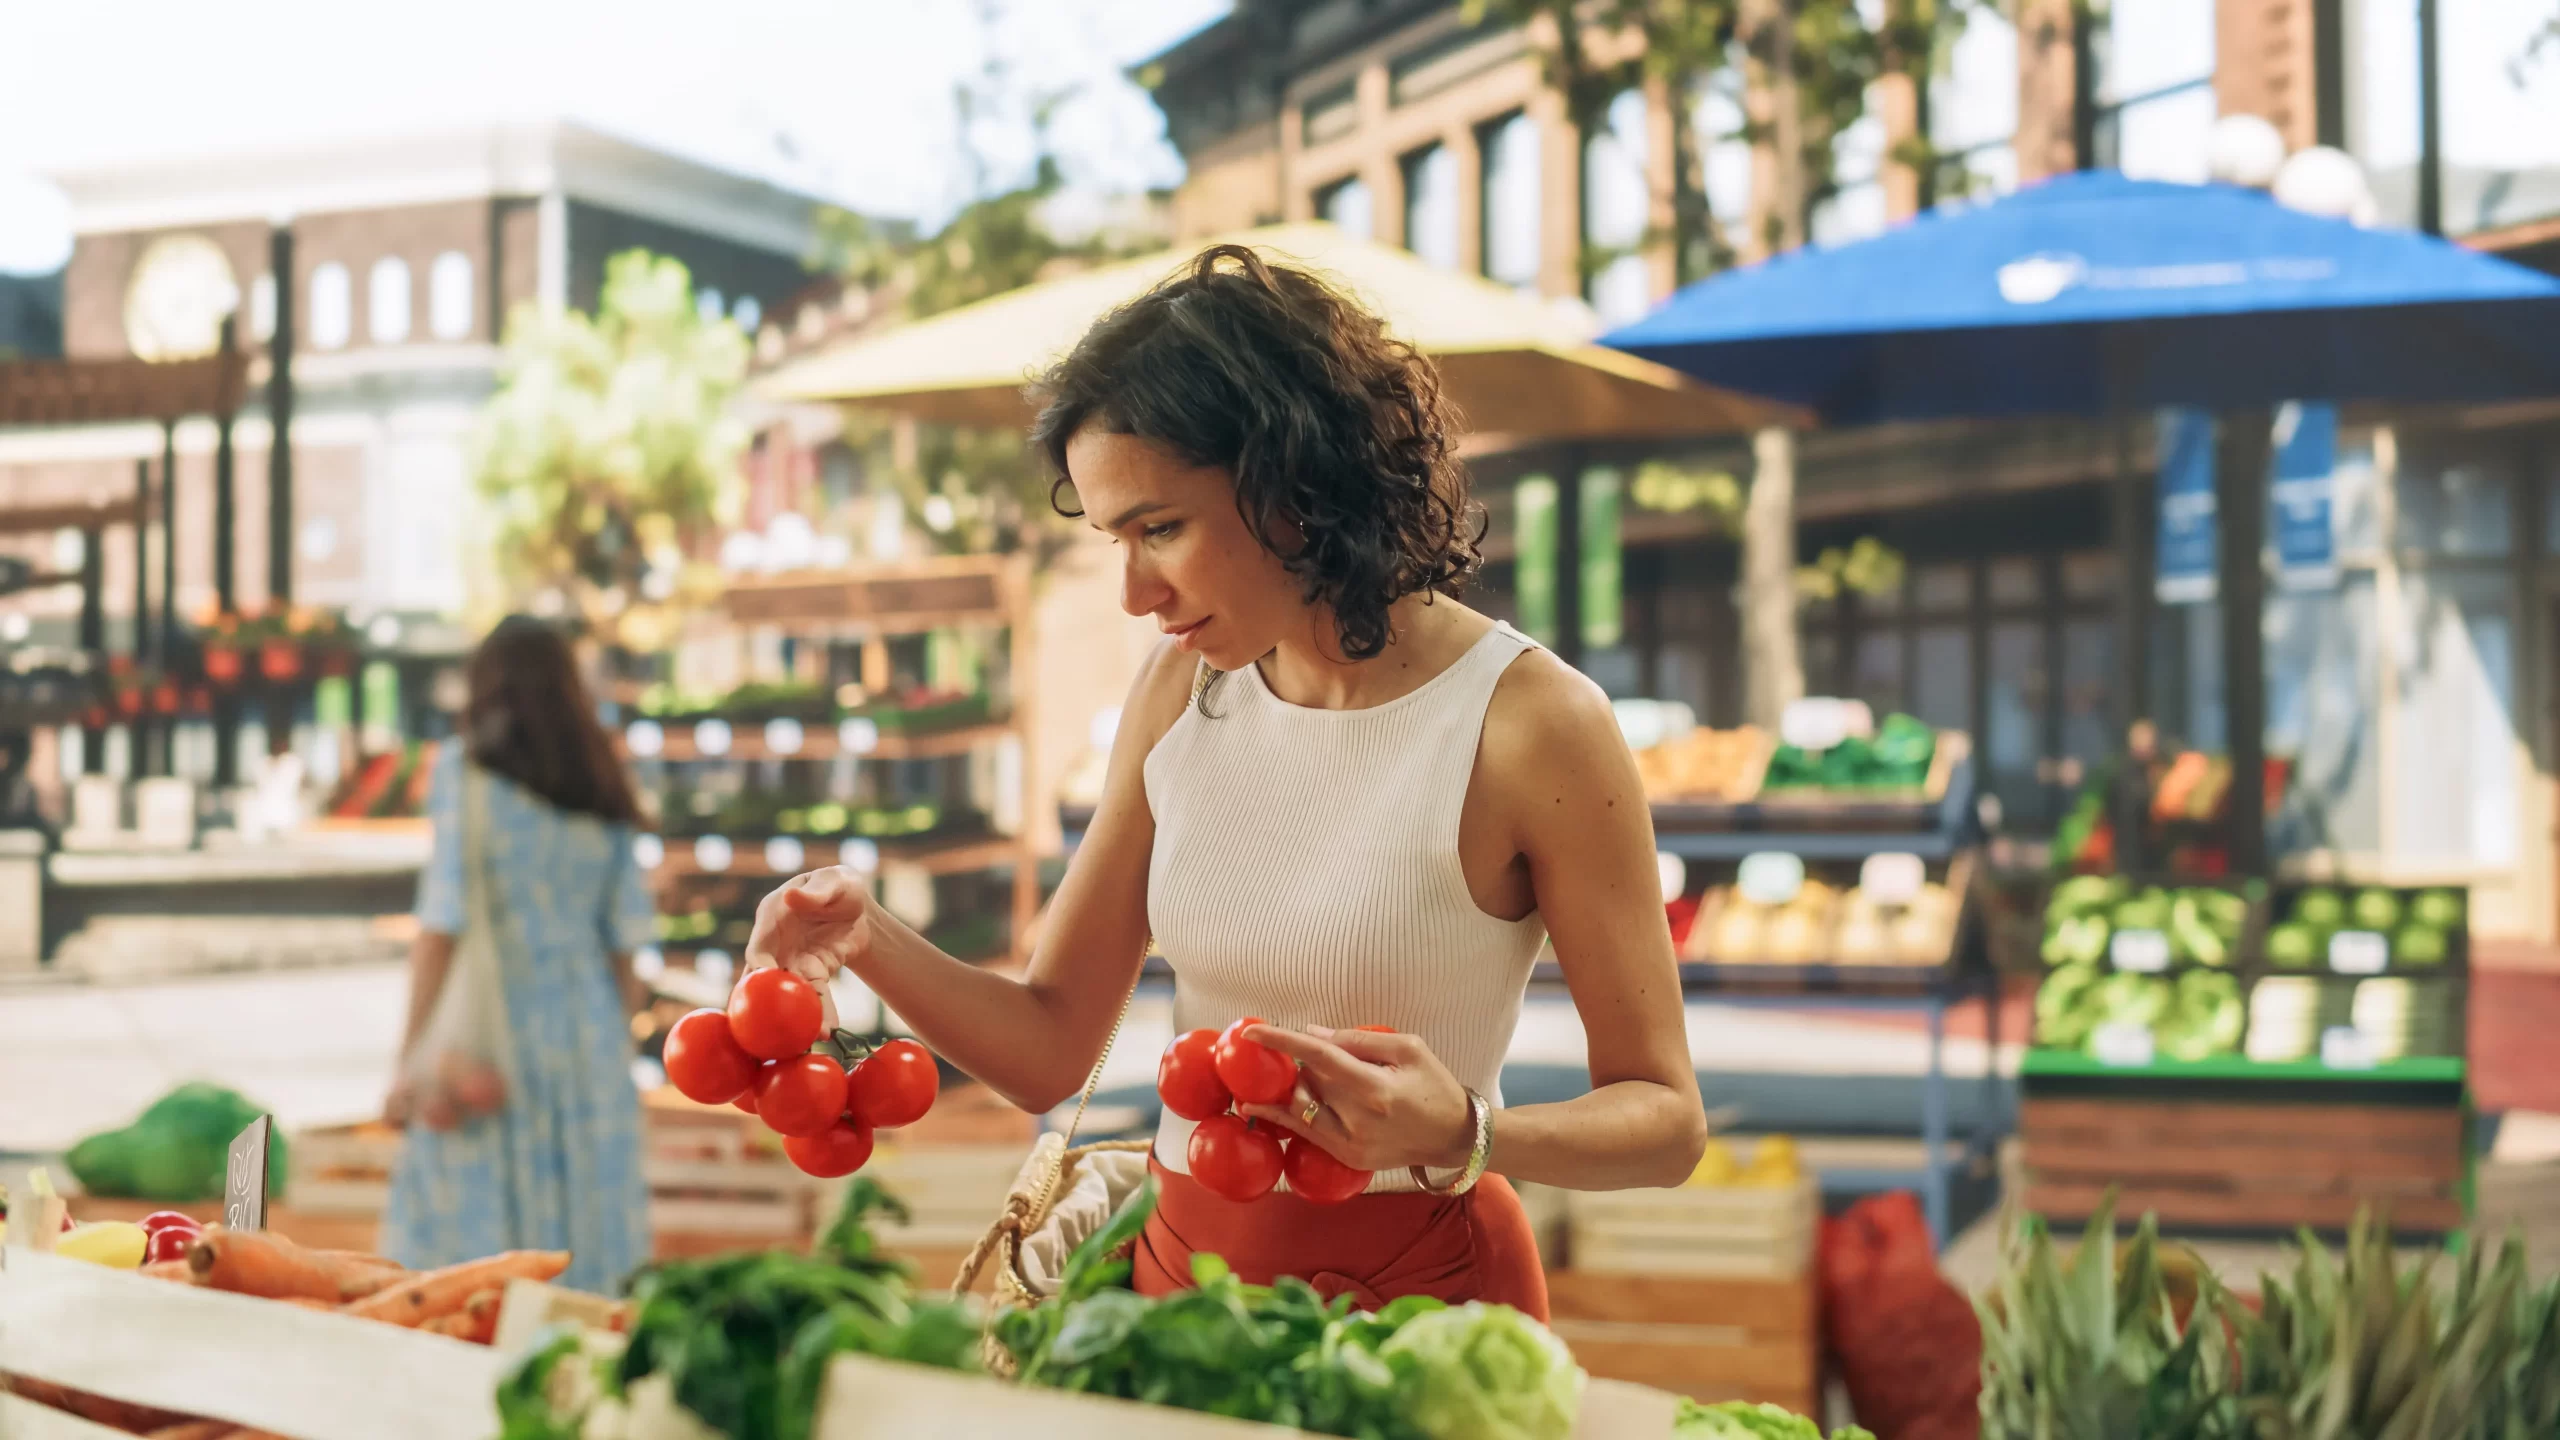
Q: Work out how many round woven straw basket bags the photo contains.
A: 1